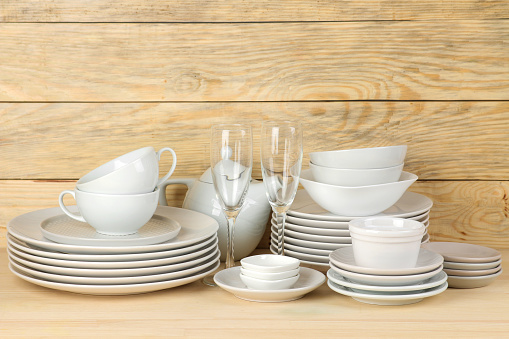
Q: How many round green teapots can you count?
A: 0